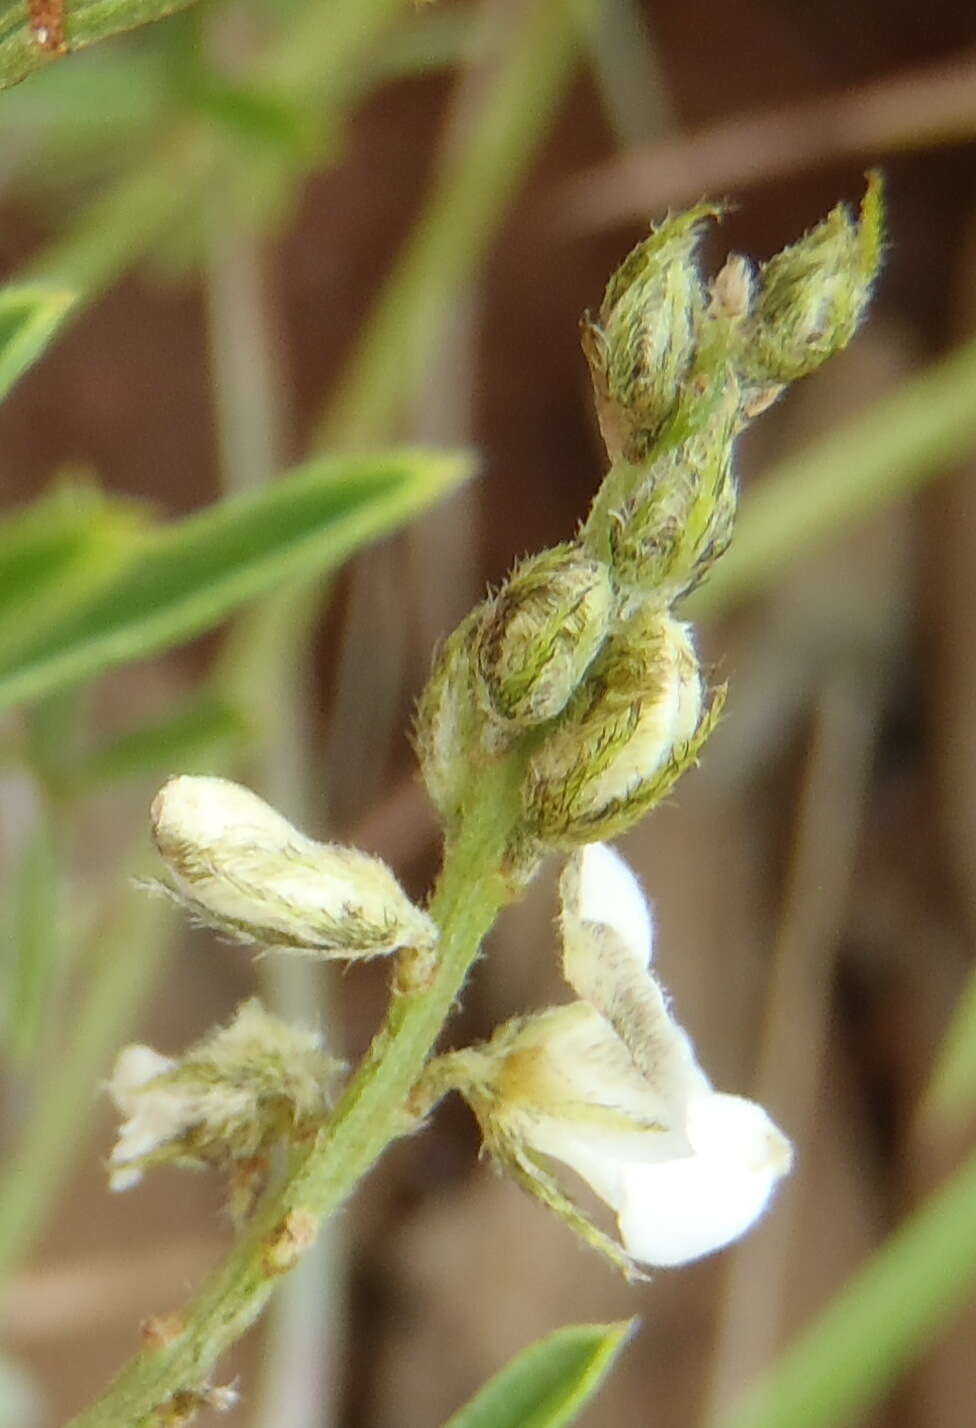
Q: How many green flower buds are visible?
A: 6